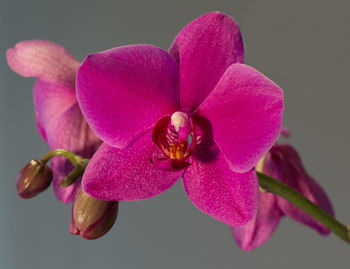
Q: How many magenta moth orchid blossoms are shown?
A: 3